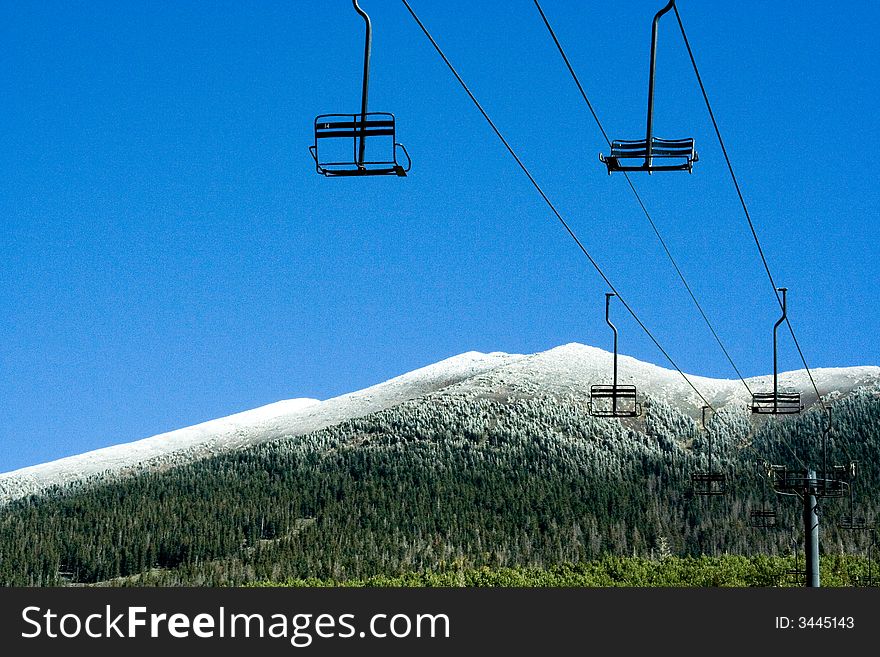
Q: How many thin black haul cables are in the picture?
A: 3